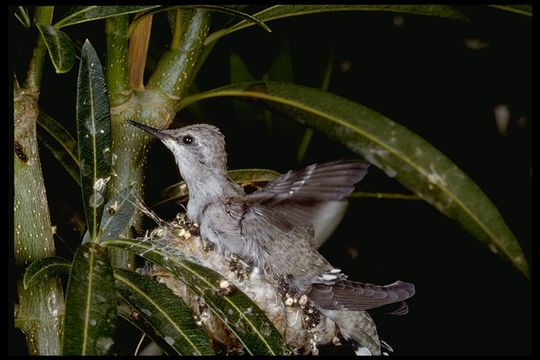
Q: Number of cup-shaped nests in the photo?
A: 1